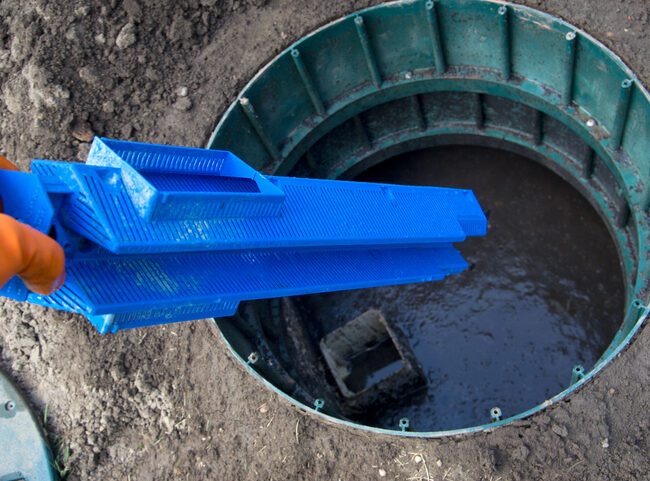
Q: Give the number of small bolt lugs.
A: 13